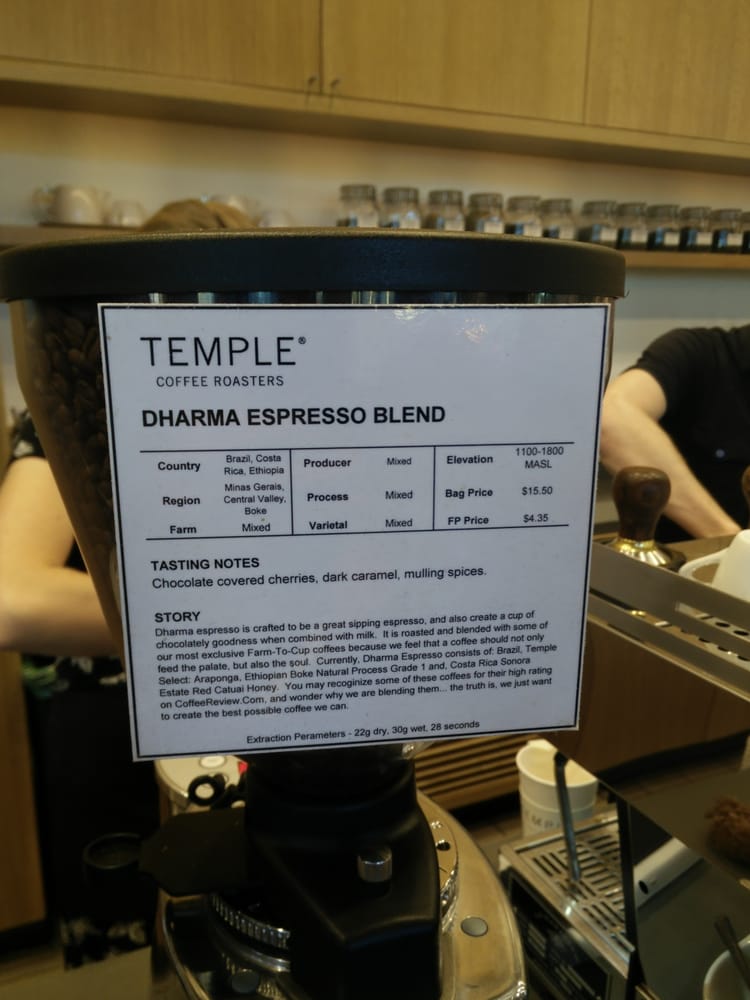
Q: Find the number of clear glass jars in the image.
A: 12